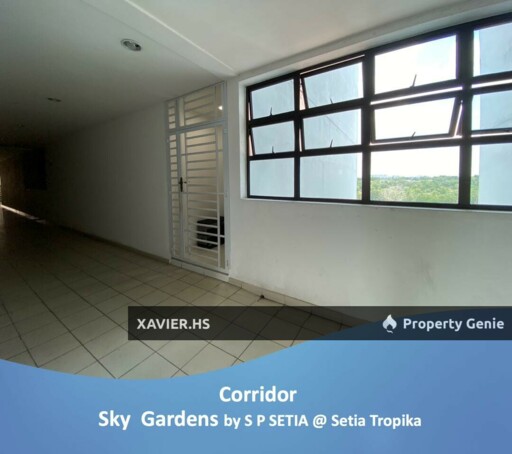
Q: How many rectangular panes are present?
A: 12